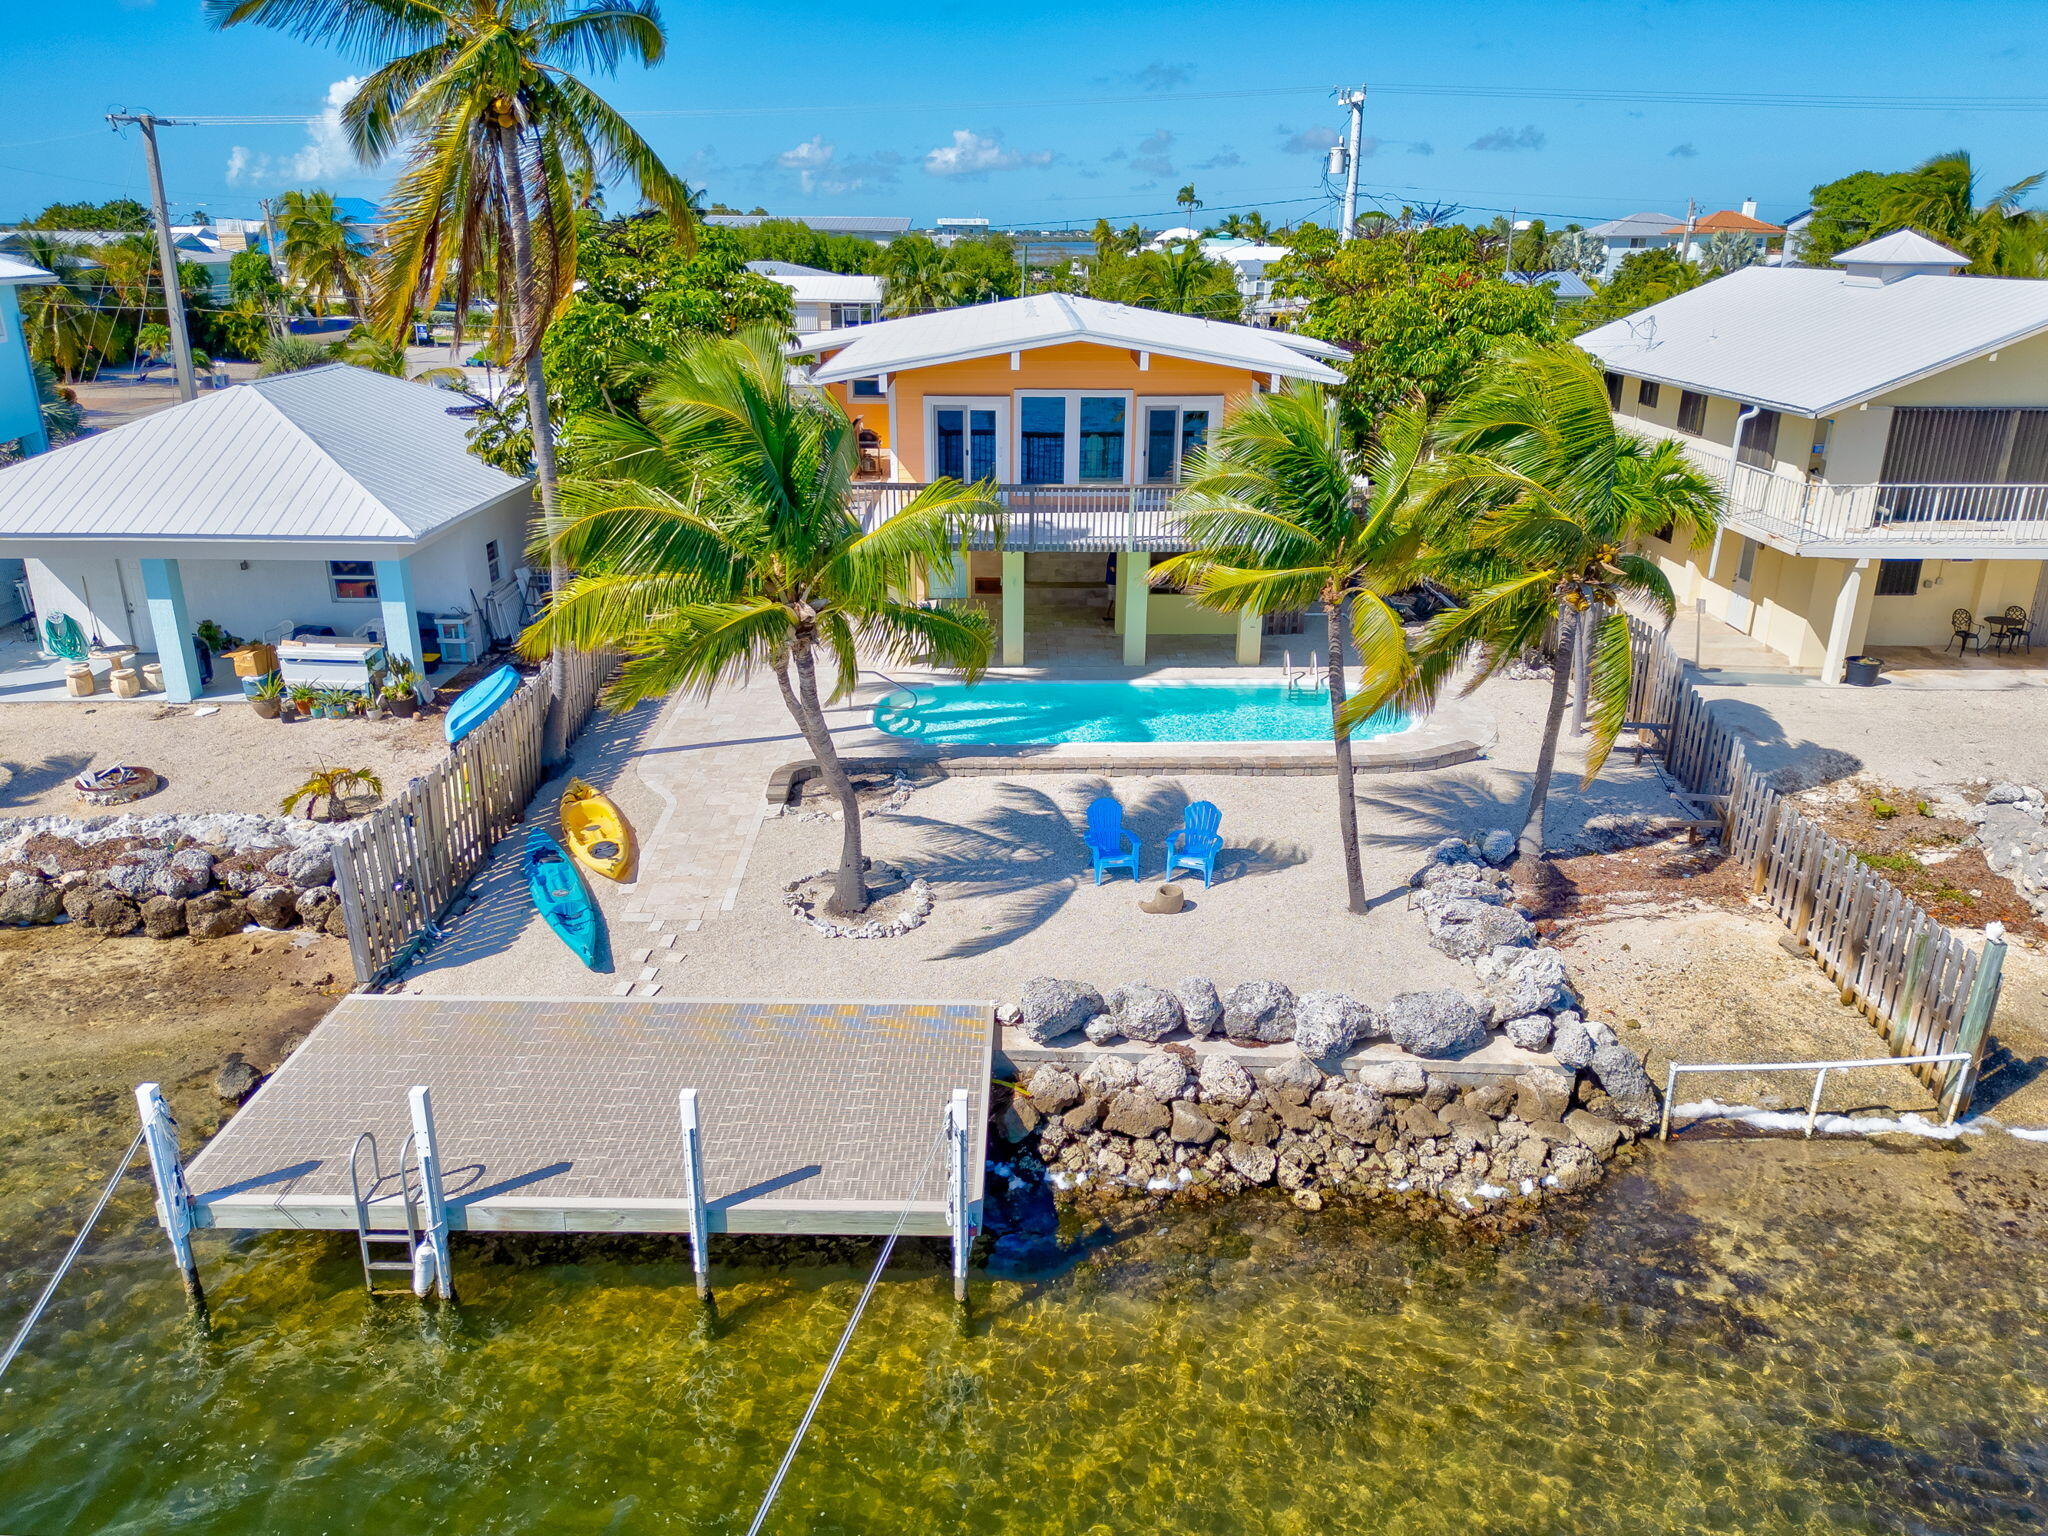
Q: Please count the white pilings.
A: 4